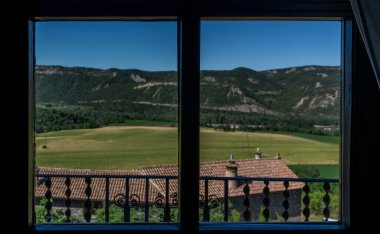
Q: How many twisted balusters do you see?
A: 8